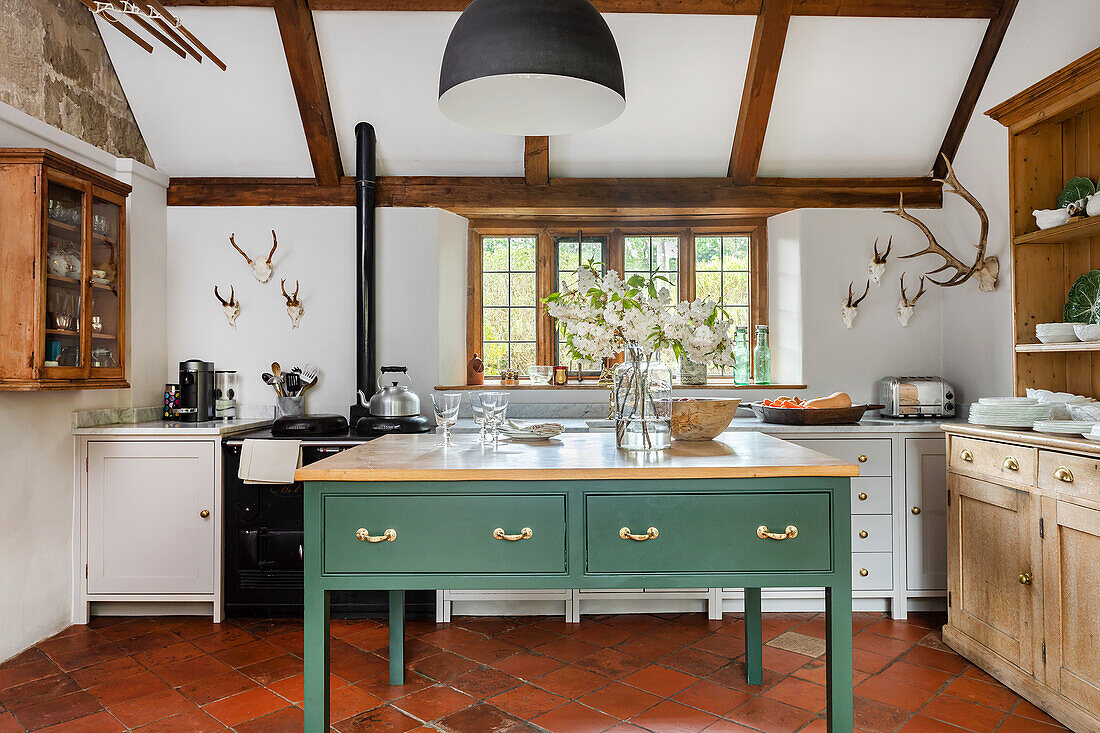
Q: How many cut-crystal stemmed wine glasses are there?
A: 3